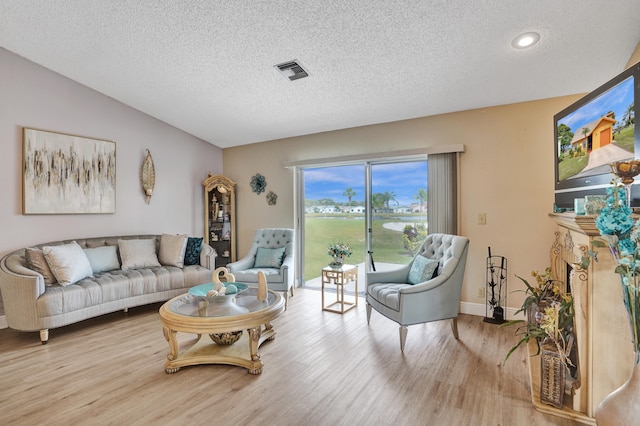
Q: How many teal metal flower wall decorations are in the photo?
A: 2